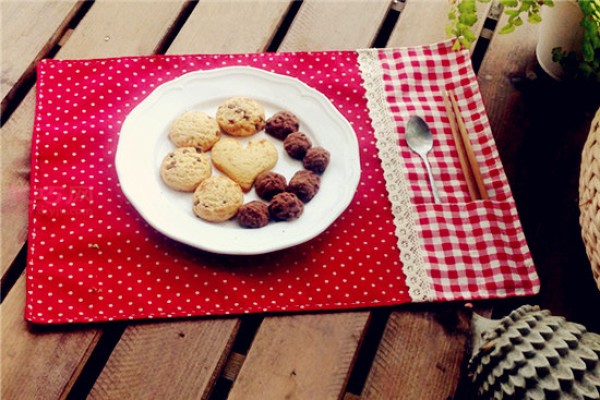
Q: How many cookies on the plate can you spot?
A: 12